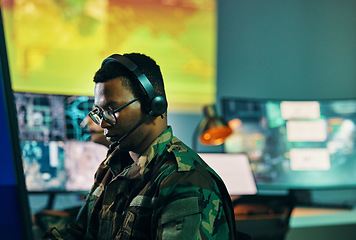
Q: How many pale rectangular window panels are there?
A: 3